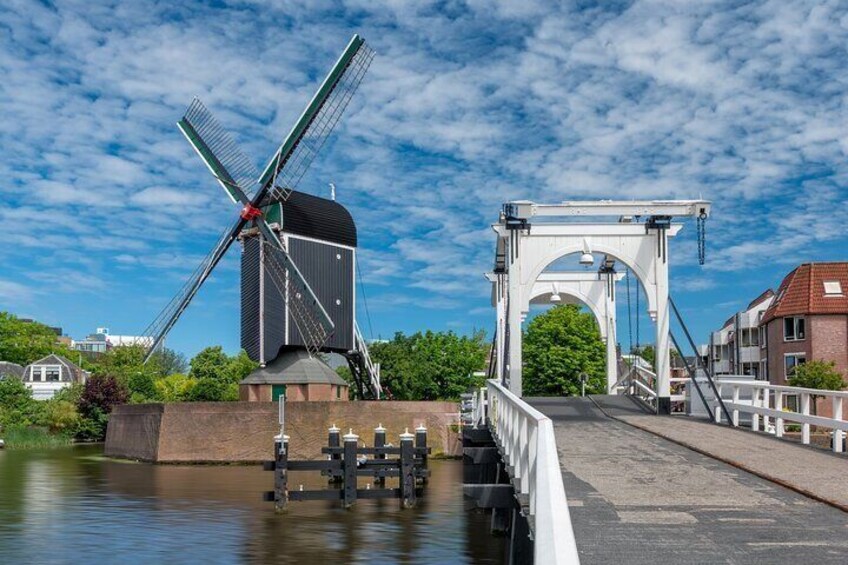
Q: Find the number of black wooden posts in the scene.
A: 6